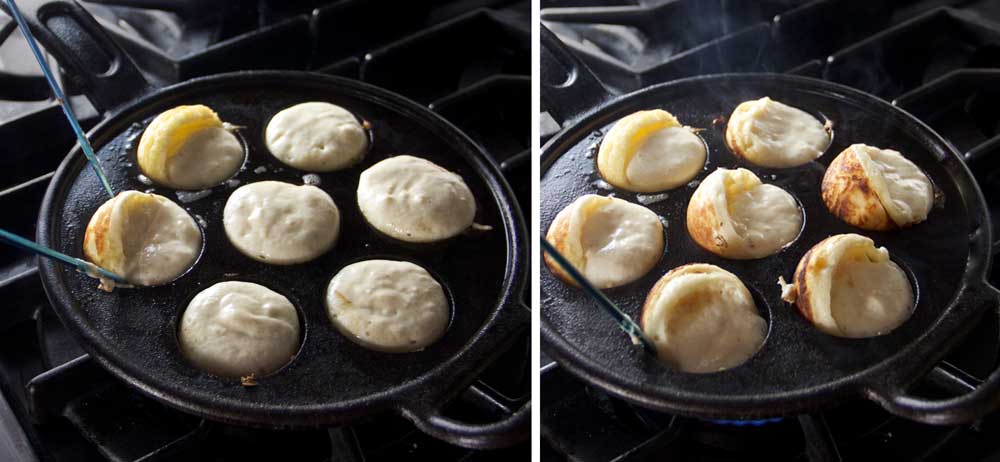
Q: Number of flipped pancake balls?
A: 9